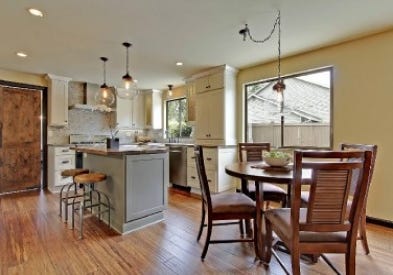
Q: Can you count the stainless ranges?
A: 1